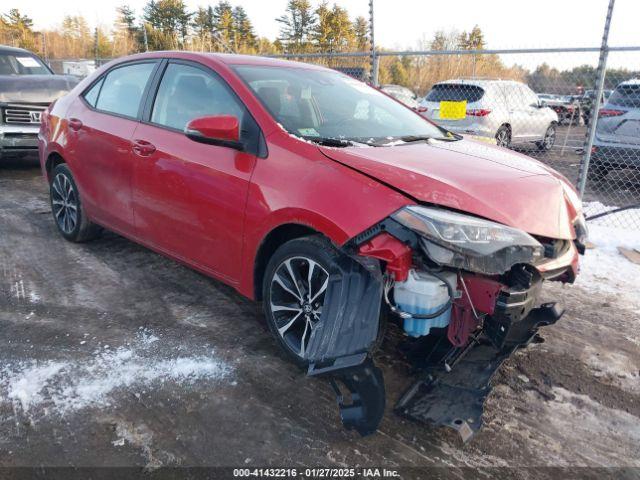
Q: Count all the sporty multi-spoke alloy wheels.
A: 2